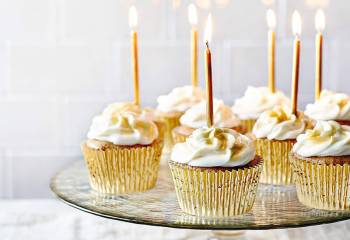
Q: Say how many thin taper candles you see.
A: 6